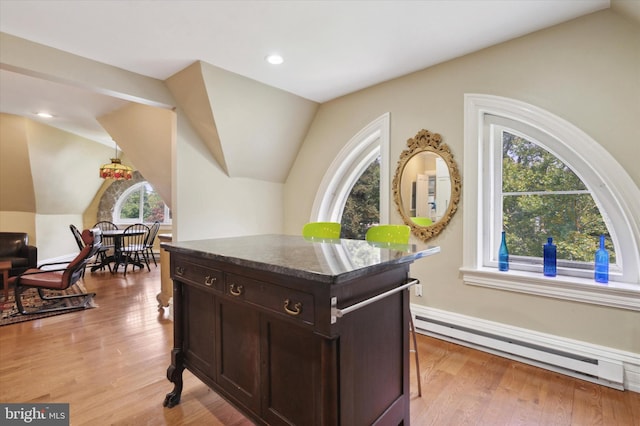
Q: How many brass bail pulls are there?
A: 4